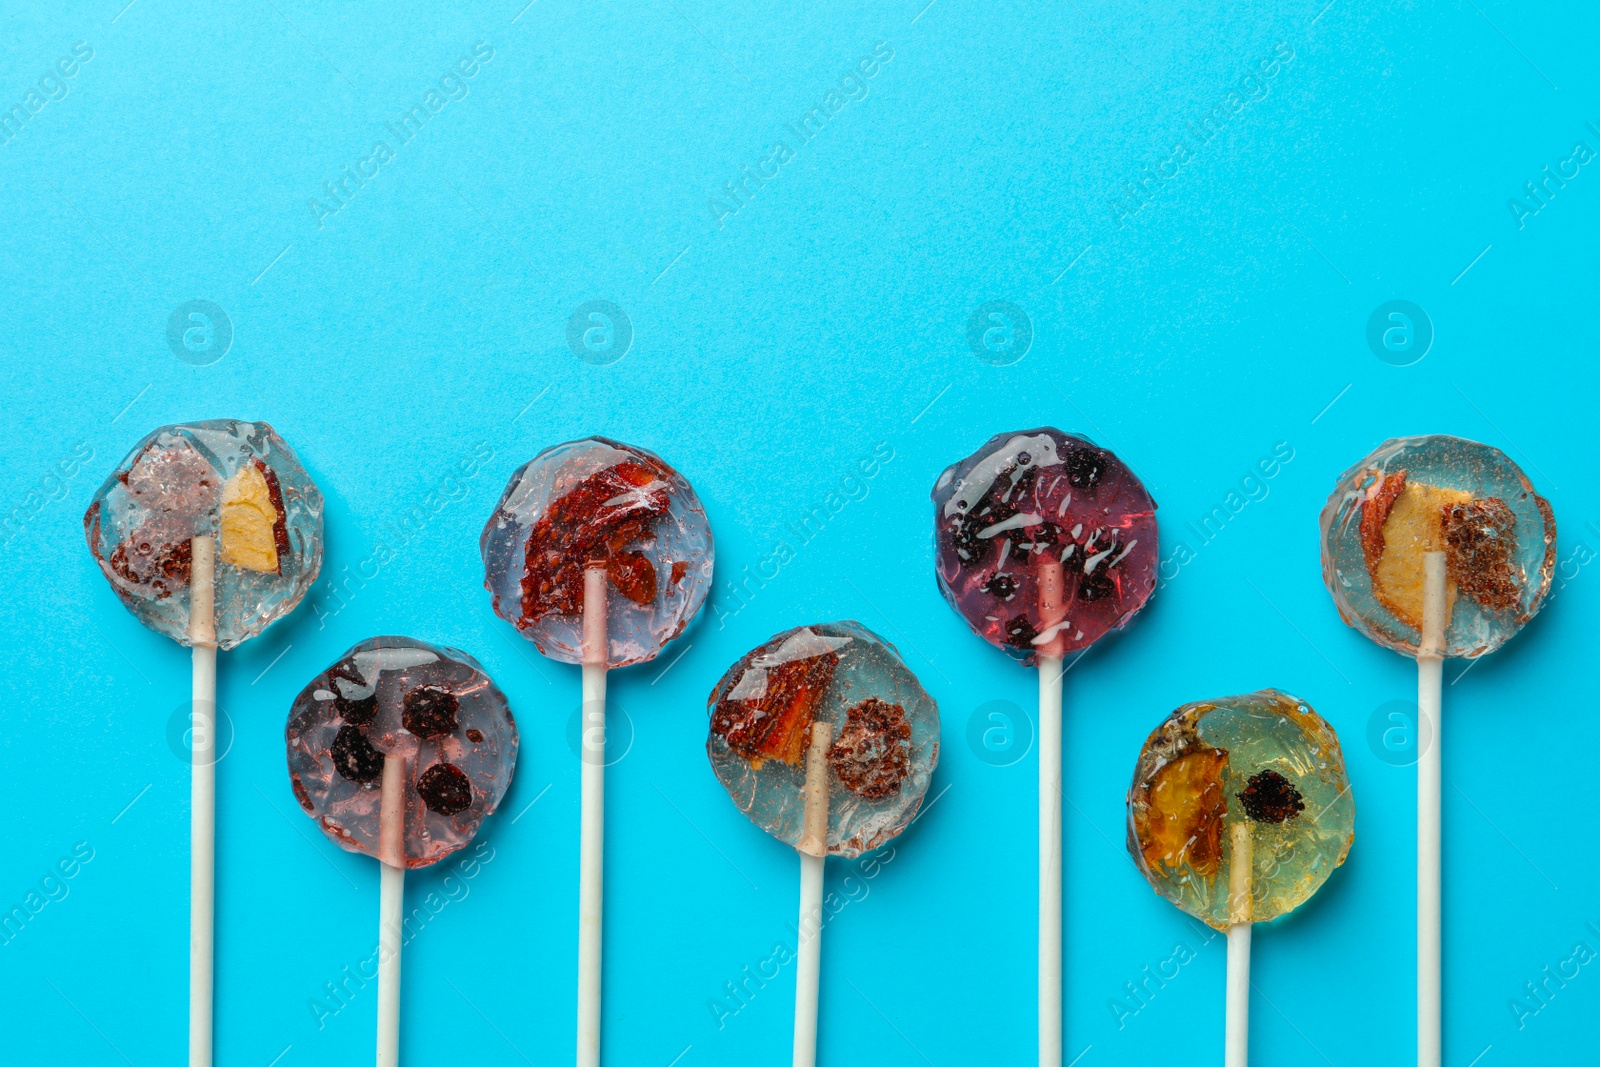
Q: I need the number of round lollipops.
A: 7